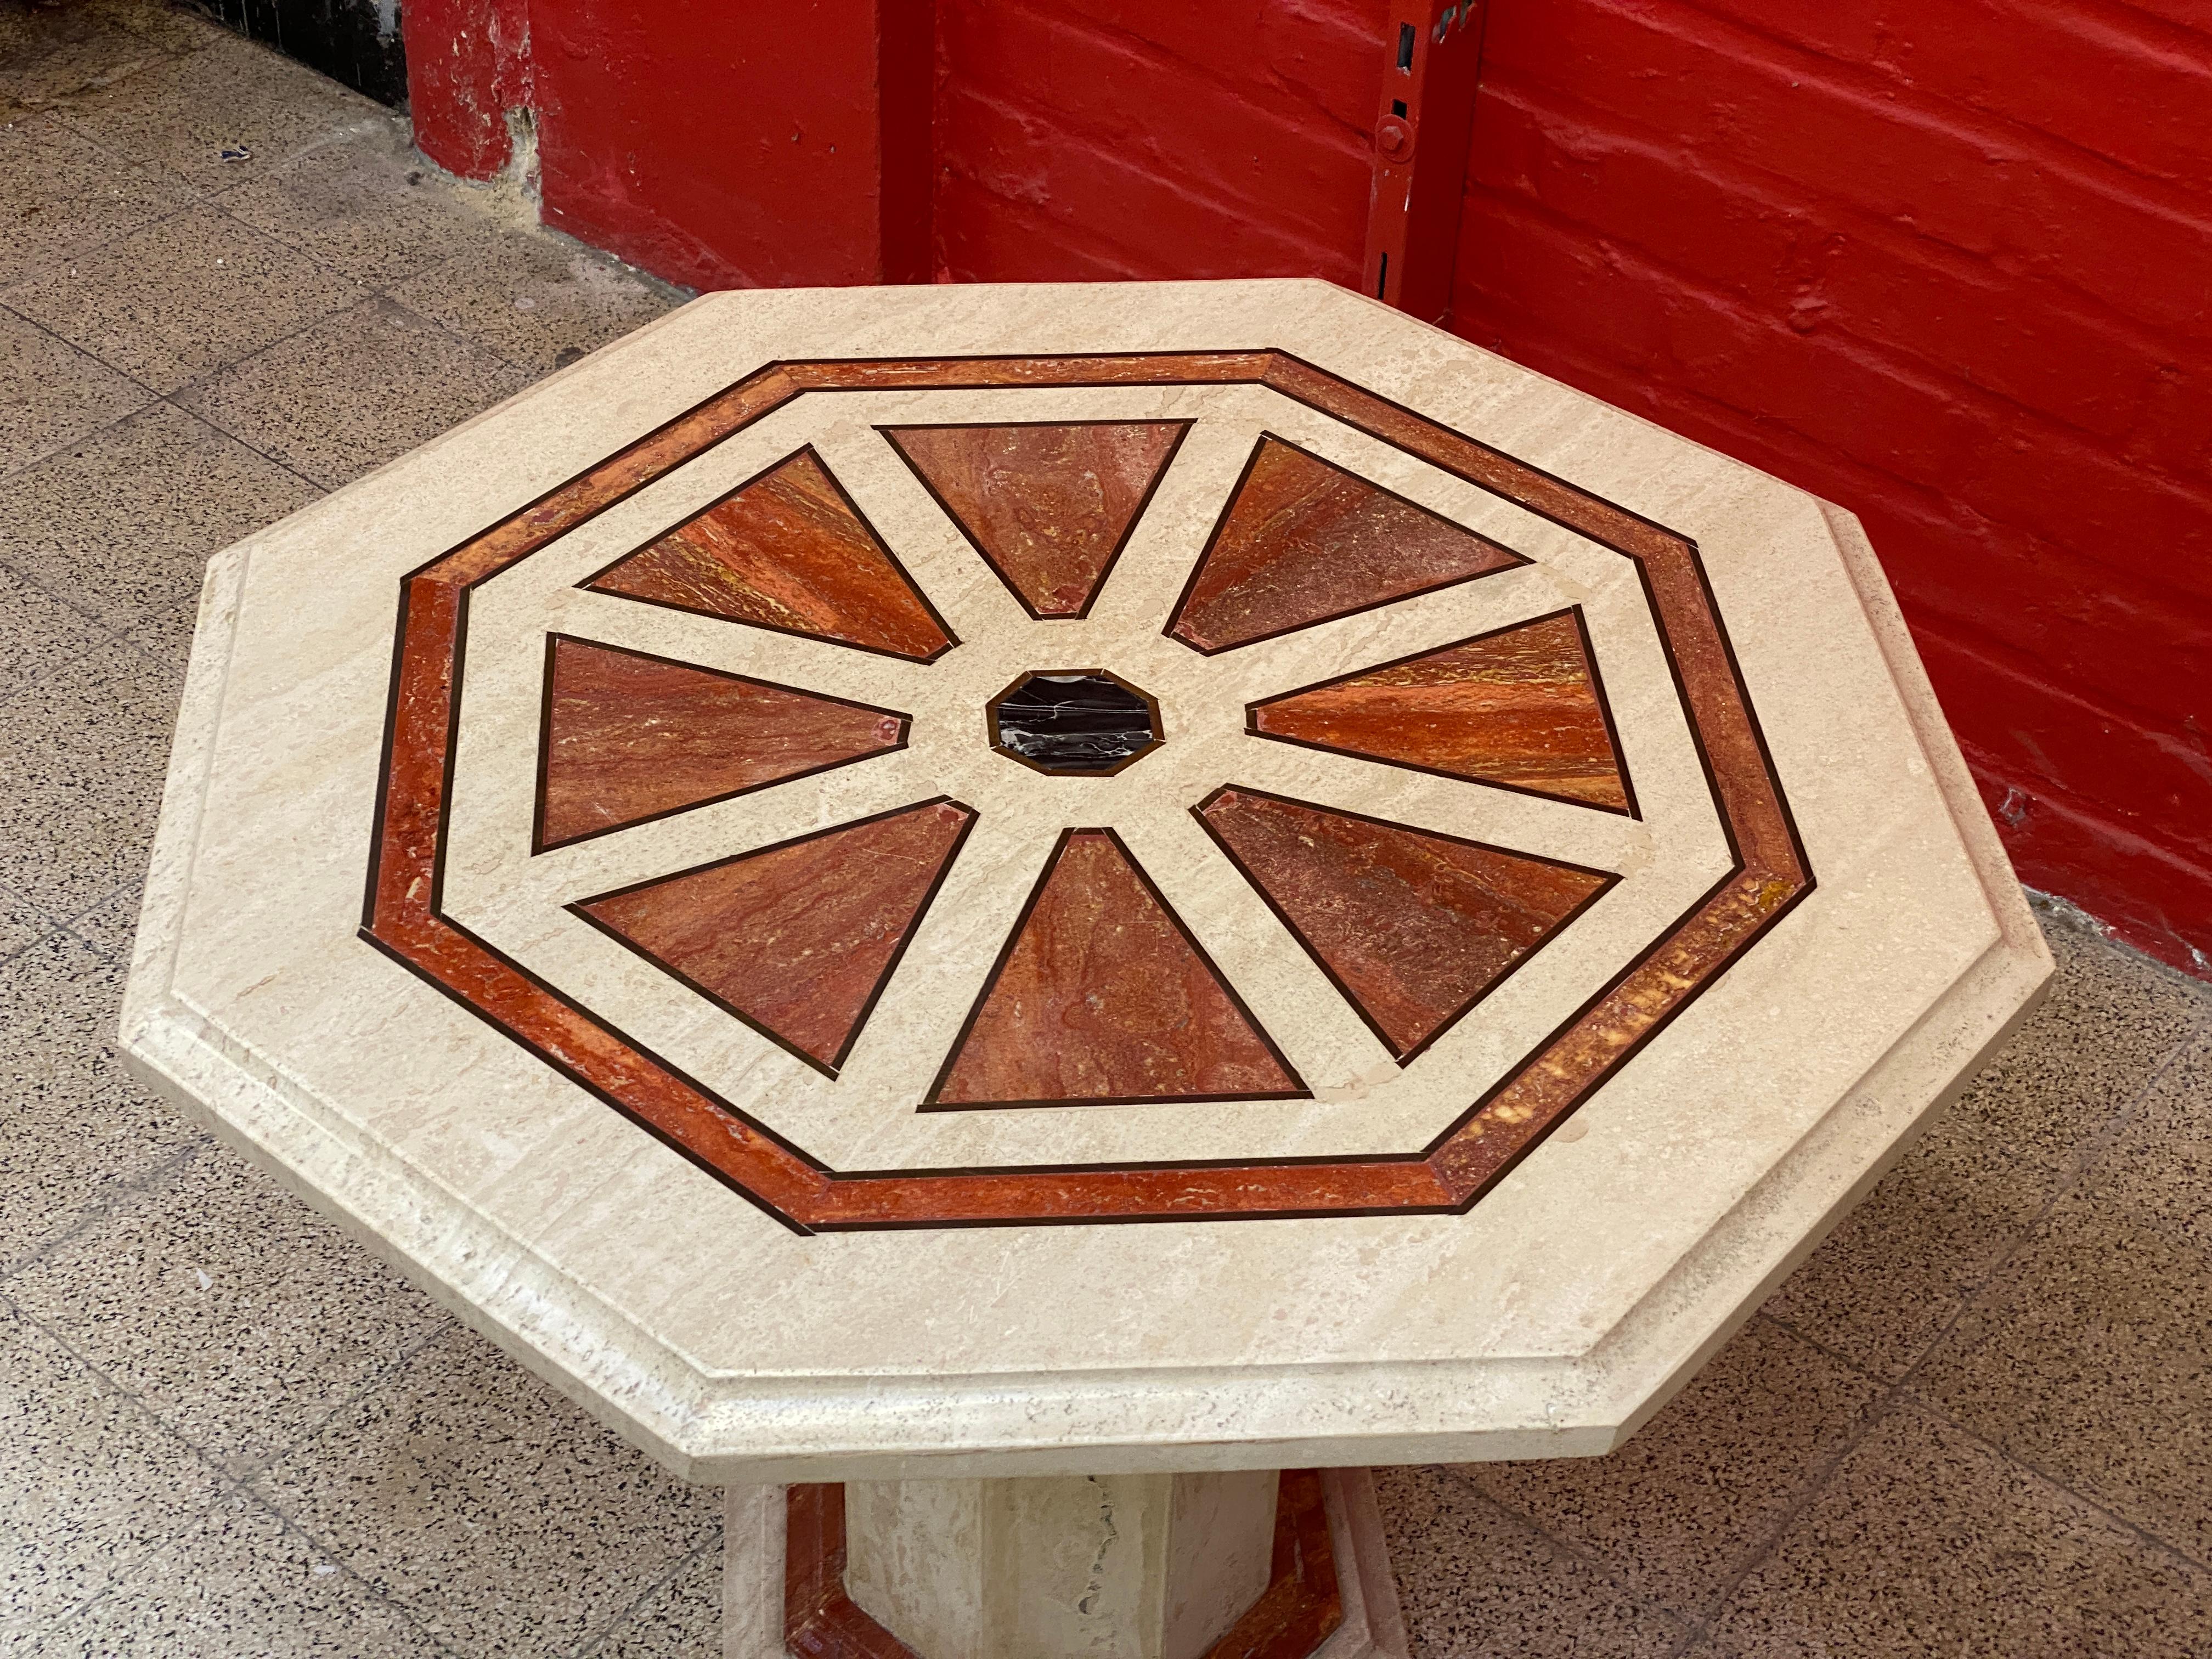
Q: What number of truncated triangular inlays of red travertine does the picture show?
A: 8